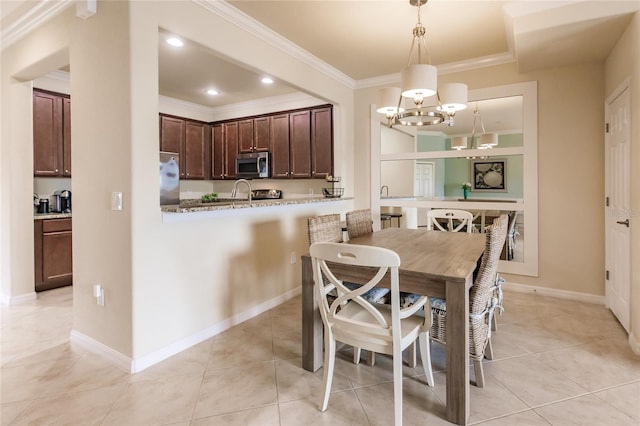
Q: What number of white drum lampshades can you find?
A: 3